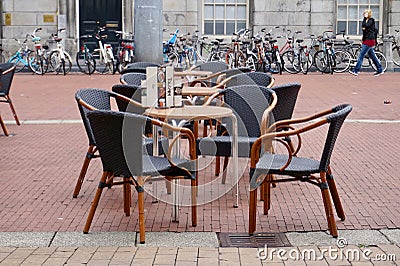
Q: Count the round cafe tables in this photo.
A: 1